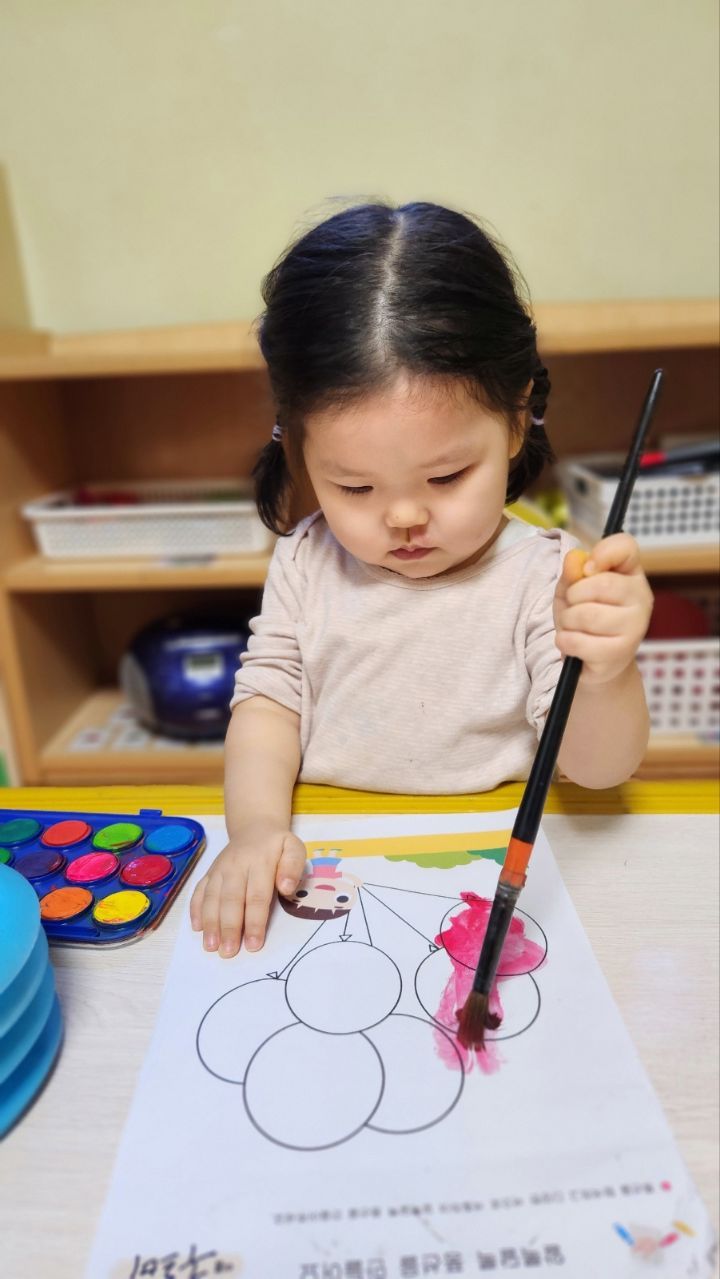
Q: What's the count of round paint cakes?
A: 10